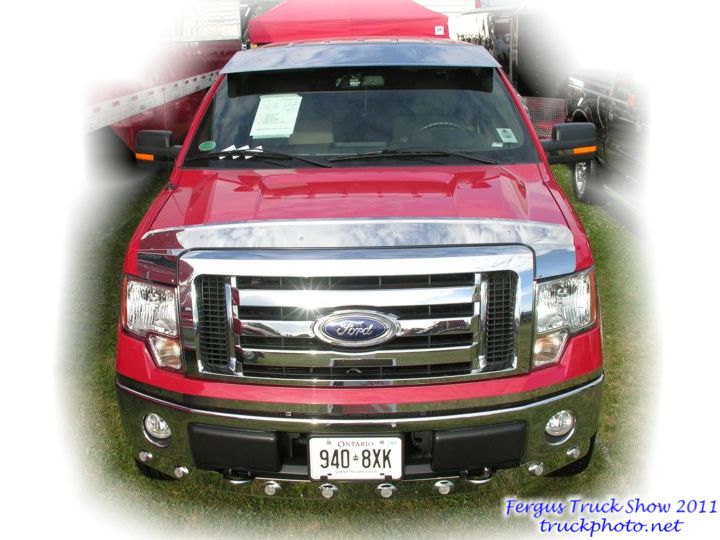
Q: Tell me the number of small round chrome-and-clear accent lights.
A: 8